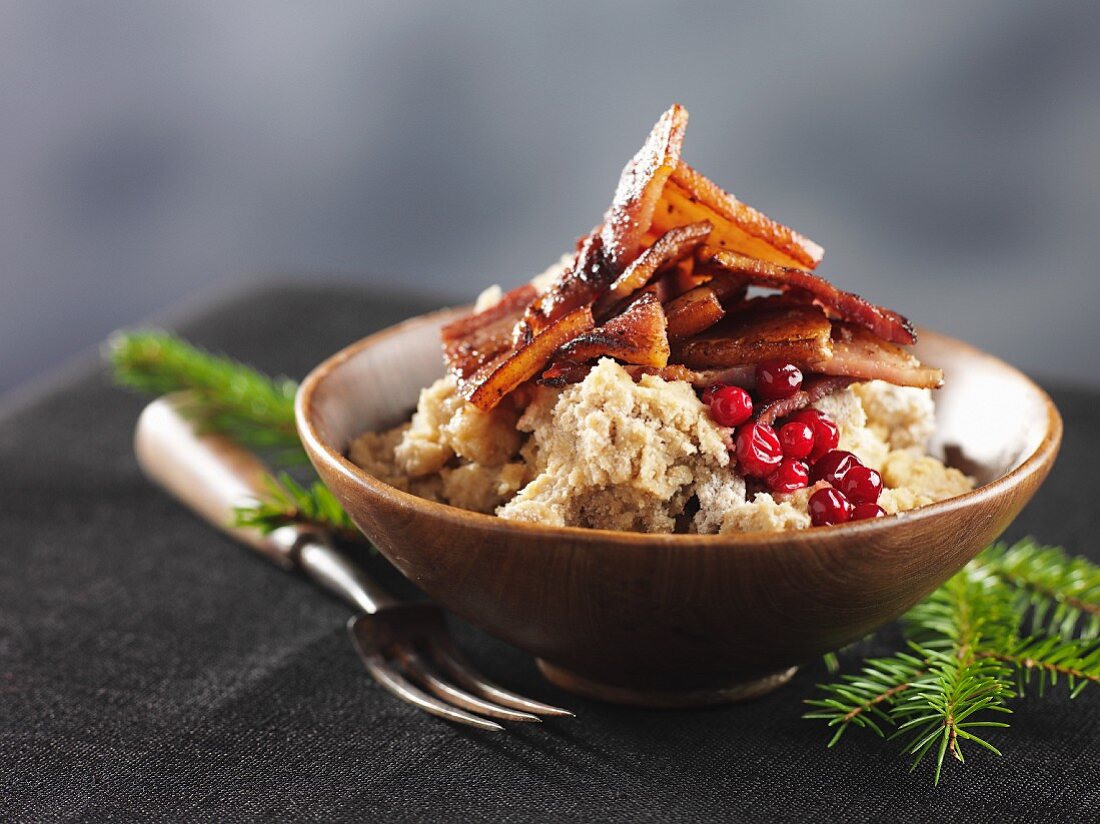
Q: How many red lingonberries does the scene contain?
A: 11